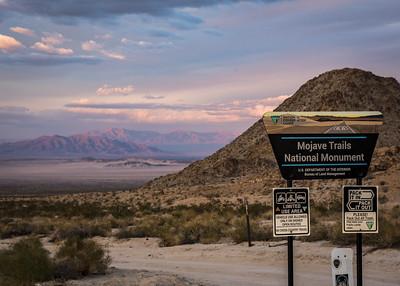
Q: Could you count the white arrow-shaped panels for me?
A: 2